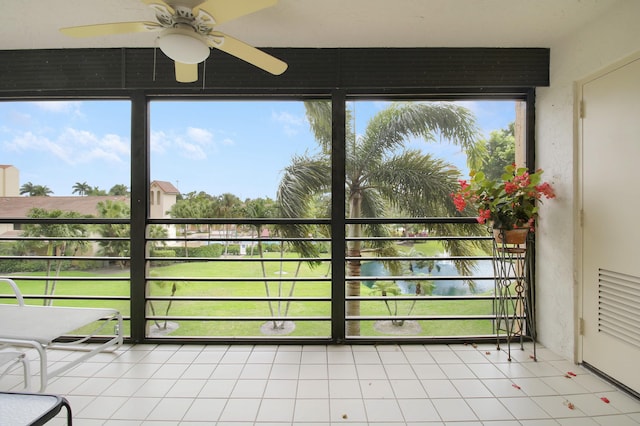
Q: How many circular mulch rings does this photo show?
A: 3